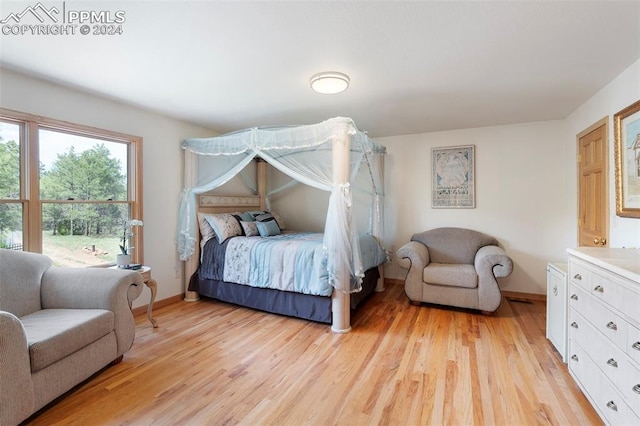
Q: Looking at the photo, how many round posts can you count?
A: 4